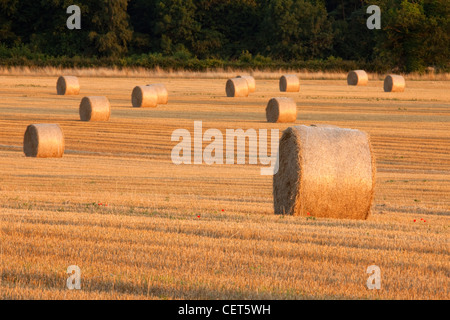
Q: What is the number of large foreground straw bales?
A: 1